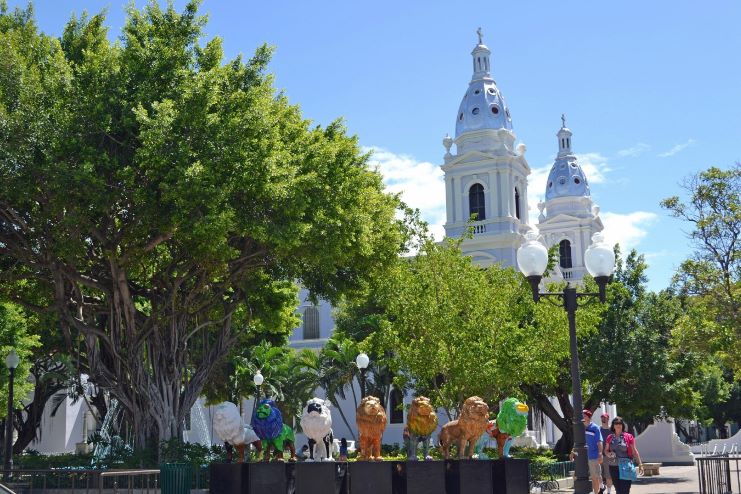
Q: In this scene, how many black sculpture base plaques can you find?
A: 7